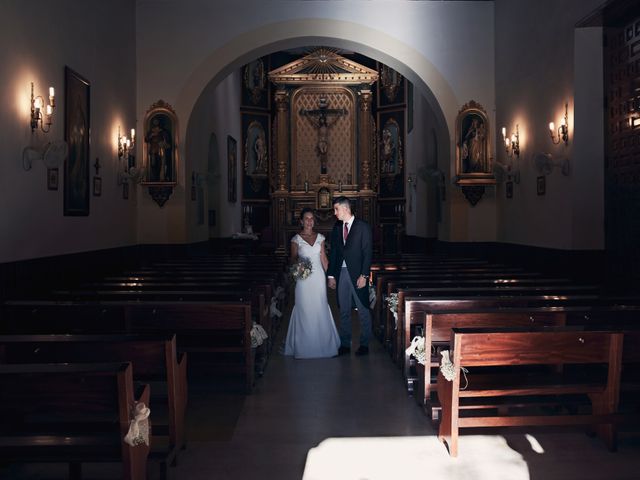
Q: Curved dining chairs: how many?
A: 0